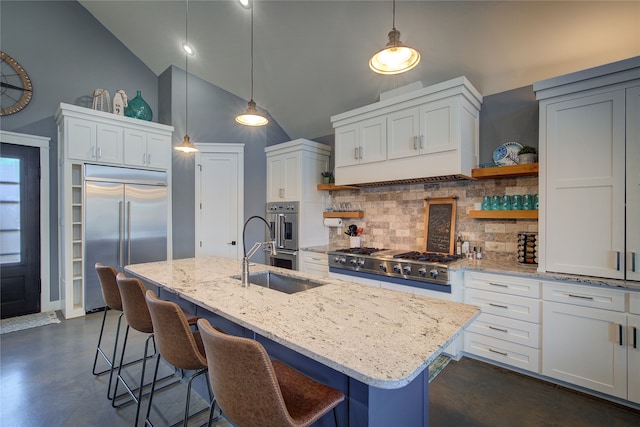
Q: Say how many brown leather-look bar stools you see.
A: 4